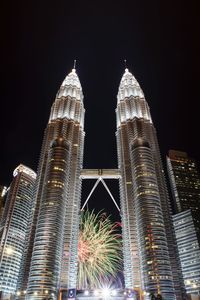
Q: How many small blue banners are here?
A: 2